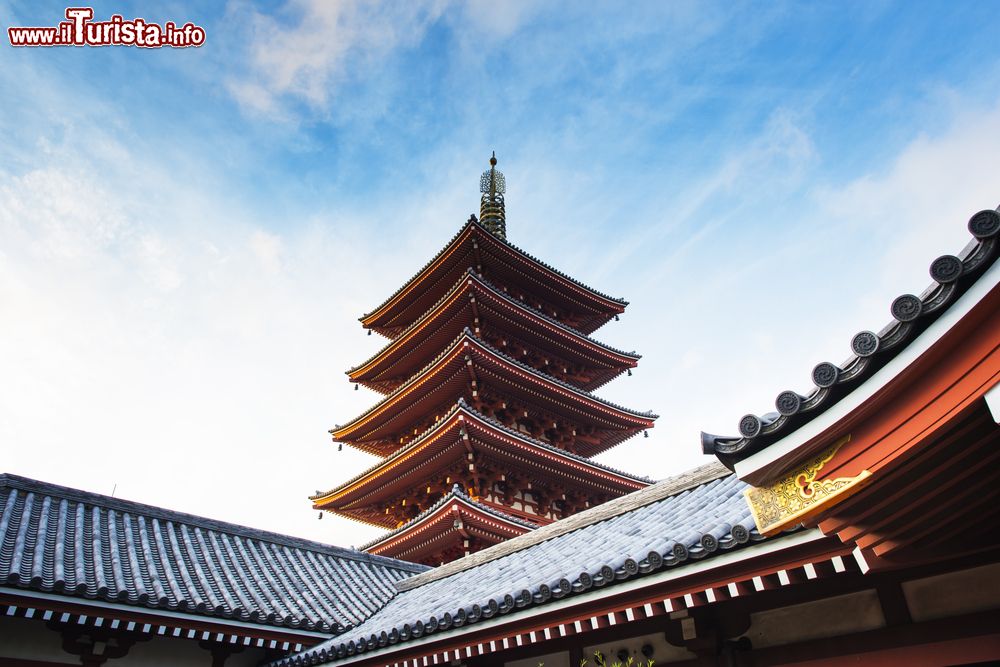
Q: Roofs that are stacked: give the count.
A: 5